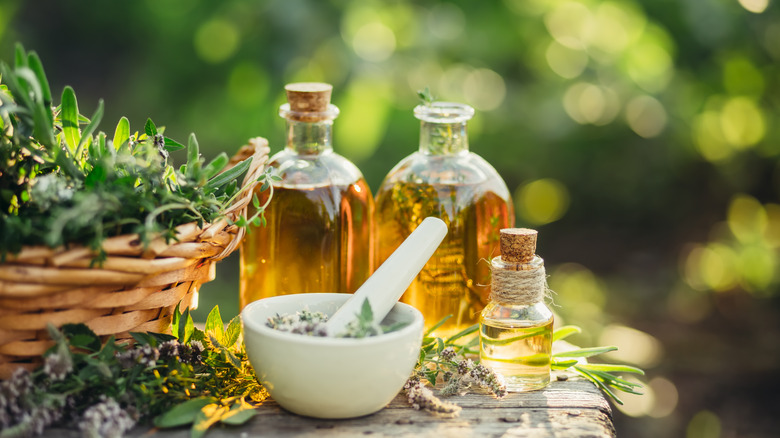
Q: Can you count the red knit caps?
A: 0